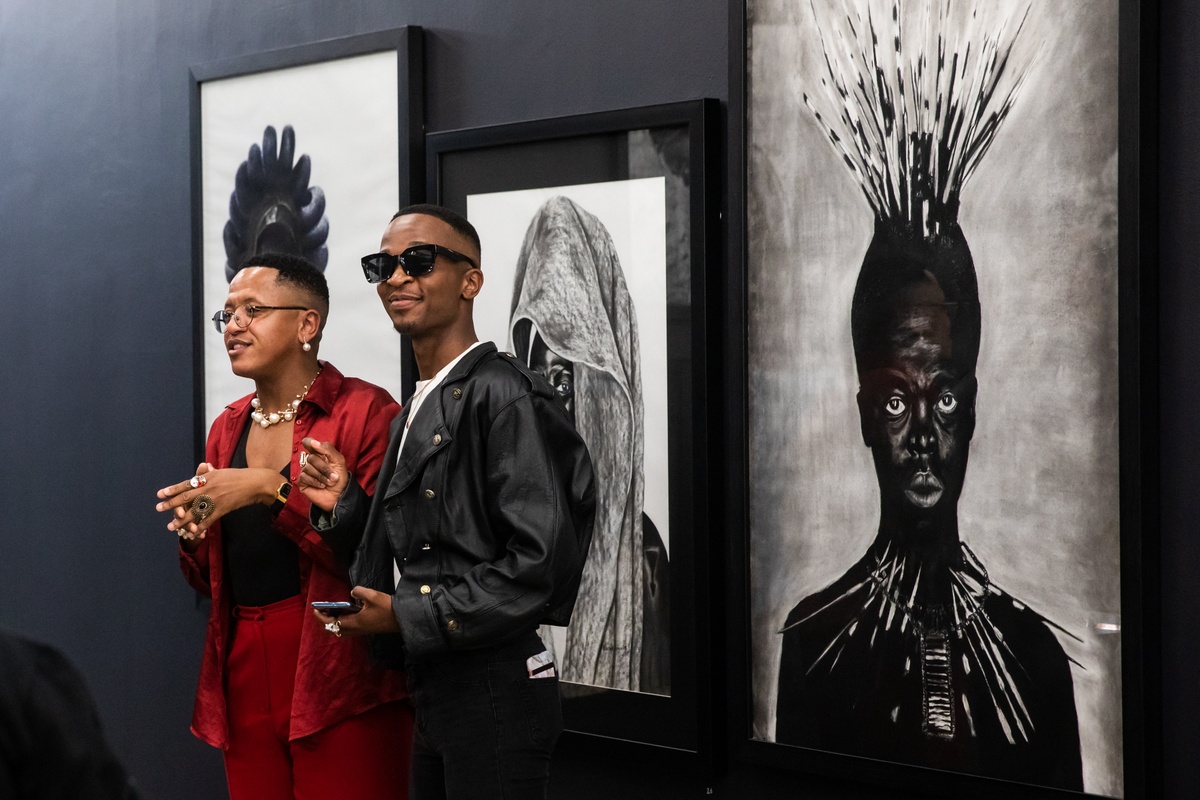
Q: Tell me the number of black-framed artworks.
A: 3